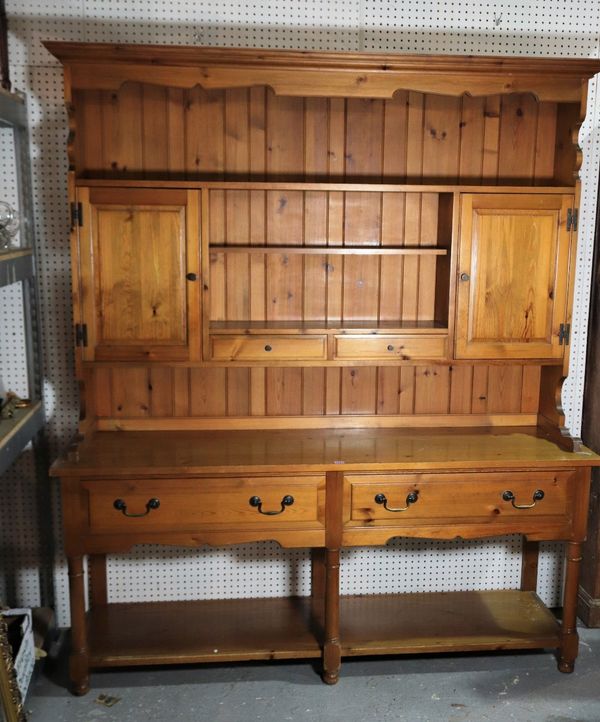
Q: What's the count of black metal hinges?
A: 4